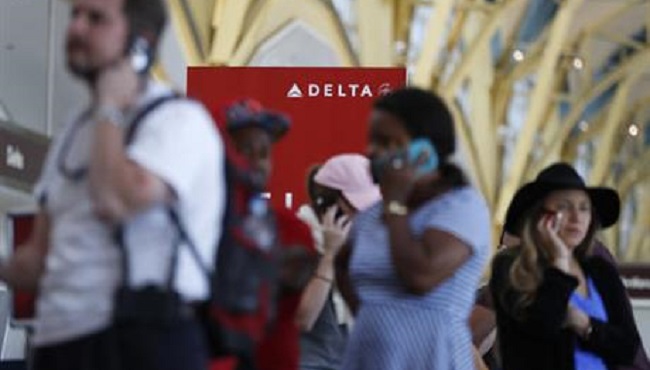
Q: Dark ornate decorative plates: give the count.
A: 0